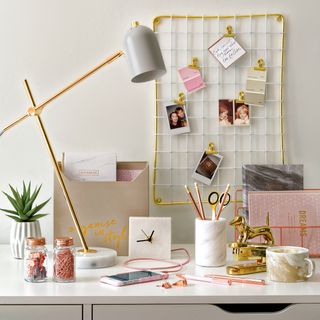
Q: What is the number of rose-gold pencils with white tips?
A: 3